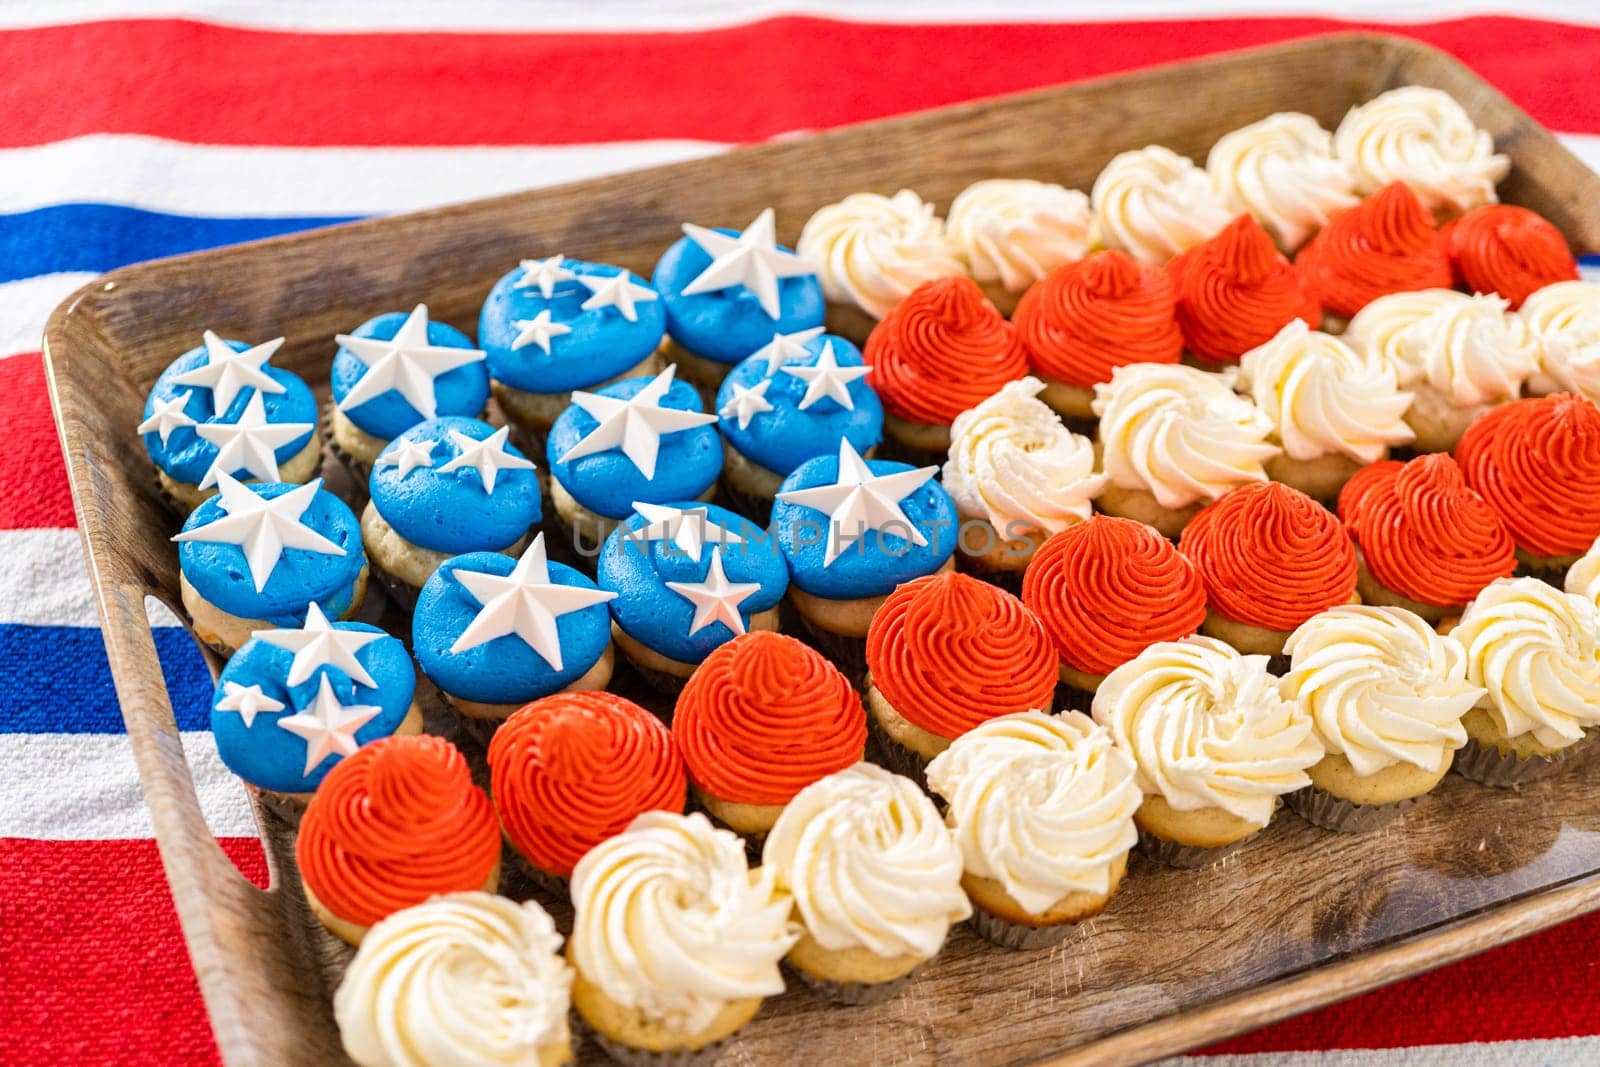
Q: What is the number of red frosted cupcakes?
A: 13